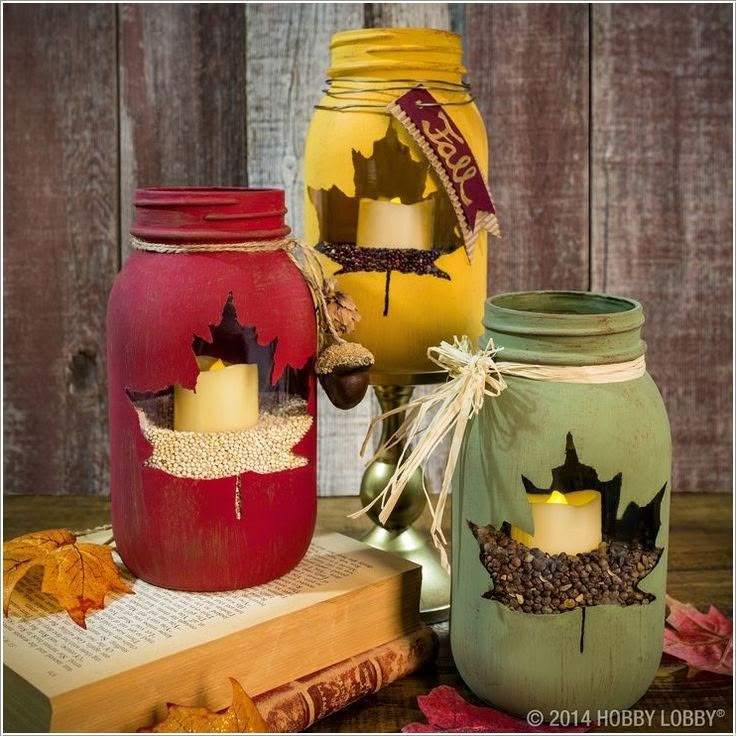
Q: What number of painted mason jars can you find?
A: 3